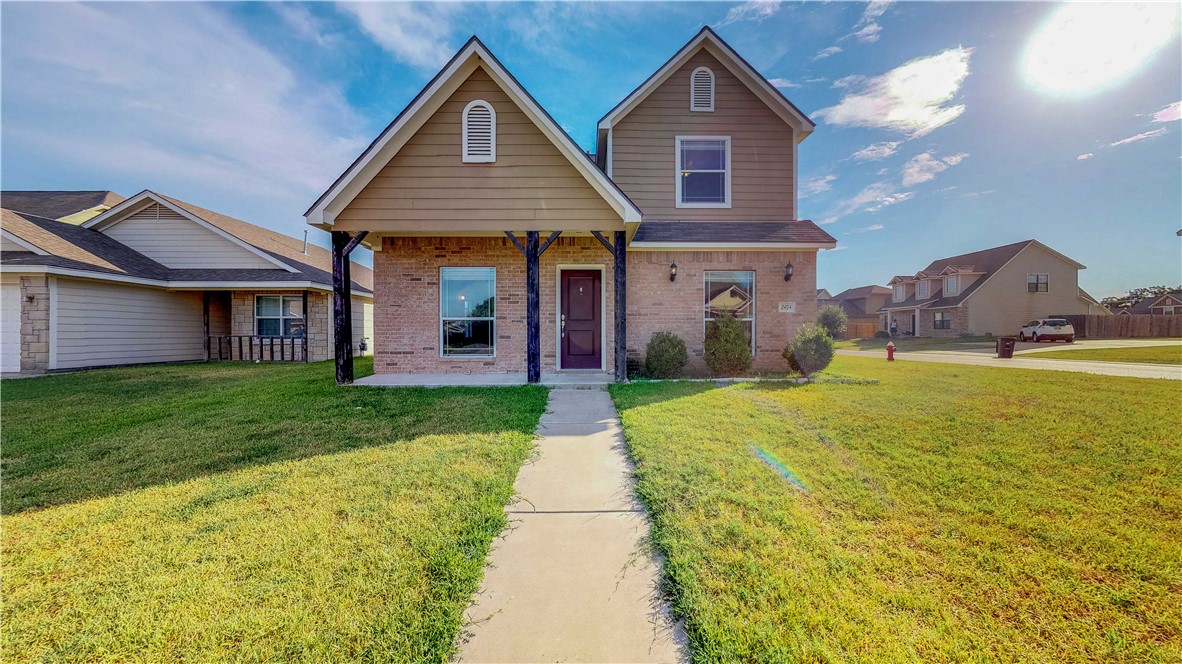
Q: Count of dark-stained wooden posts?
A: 3